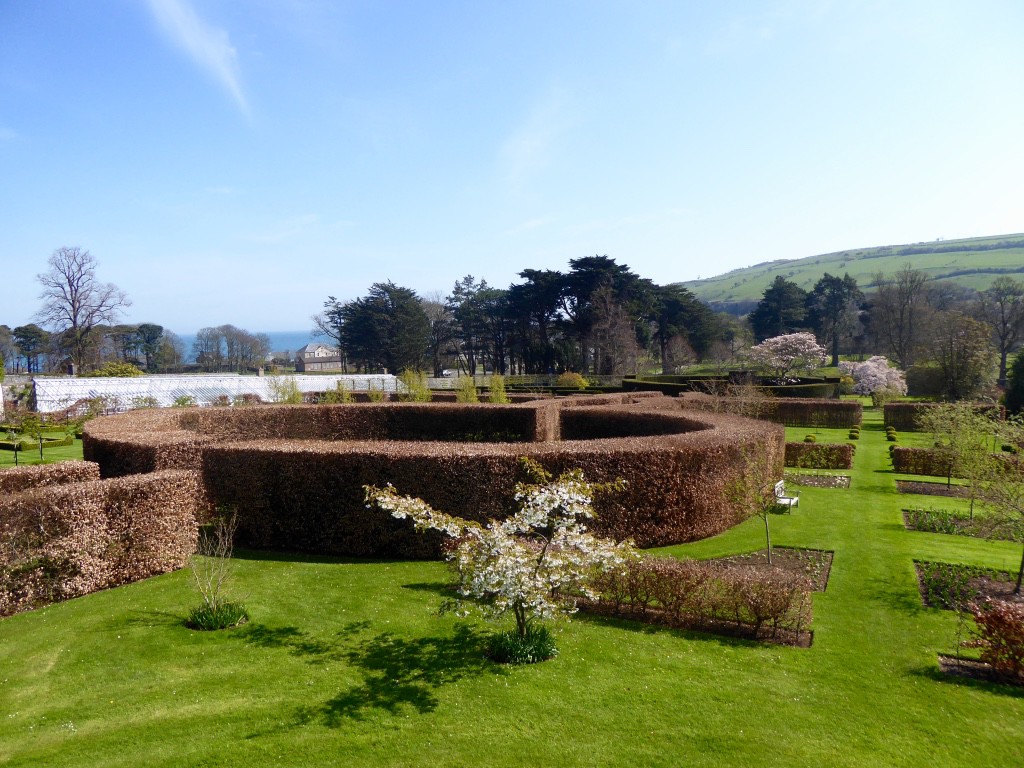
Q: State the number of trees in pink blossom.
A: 2